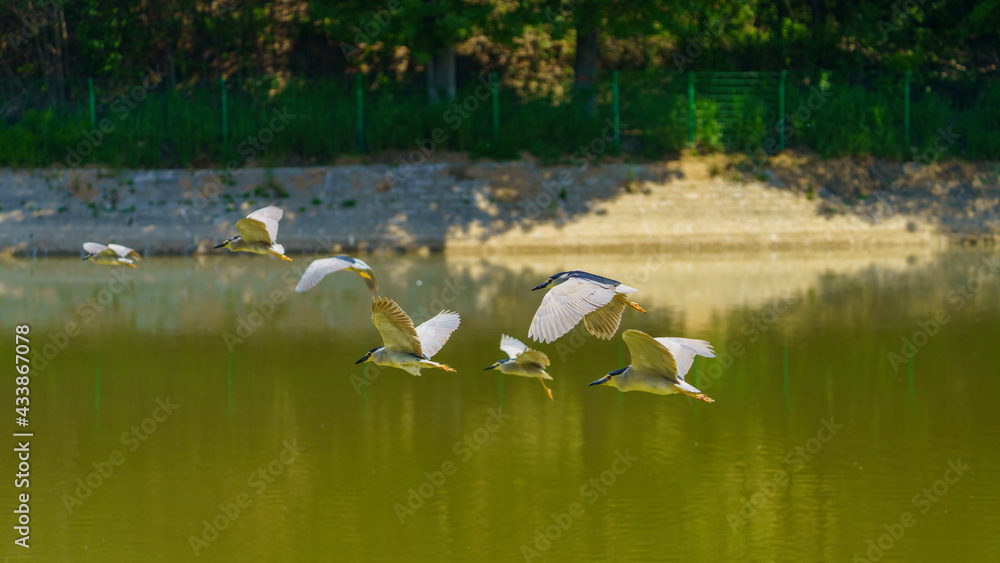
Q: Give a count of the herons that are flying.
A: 7